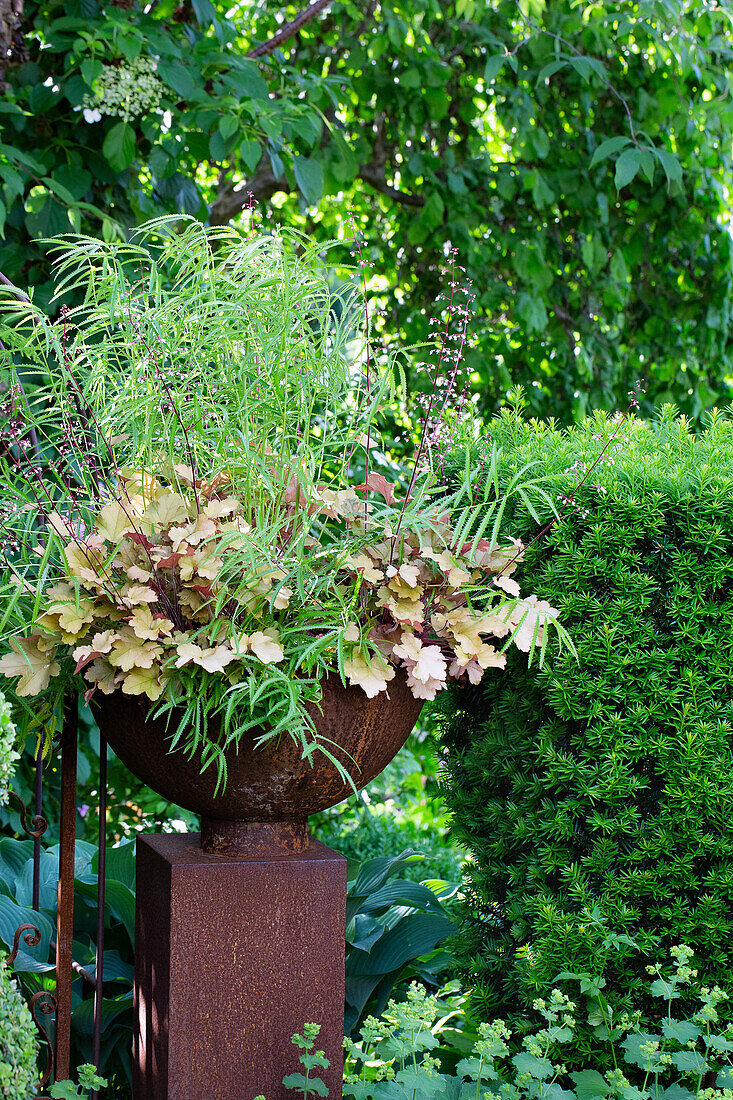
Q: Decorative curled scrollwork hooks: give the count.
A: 3